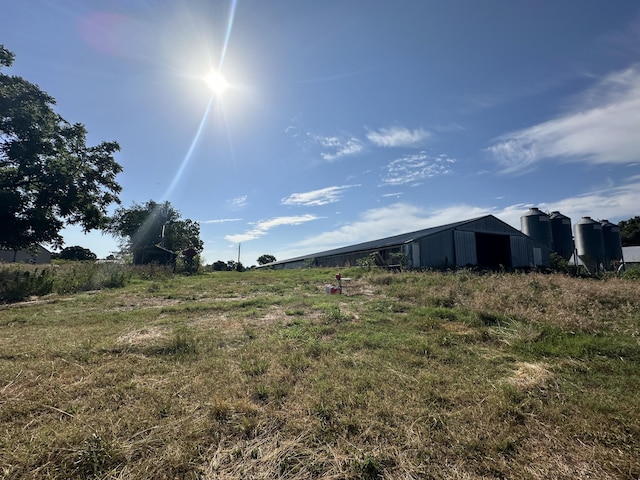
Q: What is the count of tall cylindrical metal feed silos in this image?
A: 4